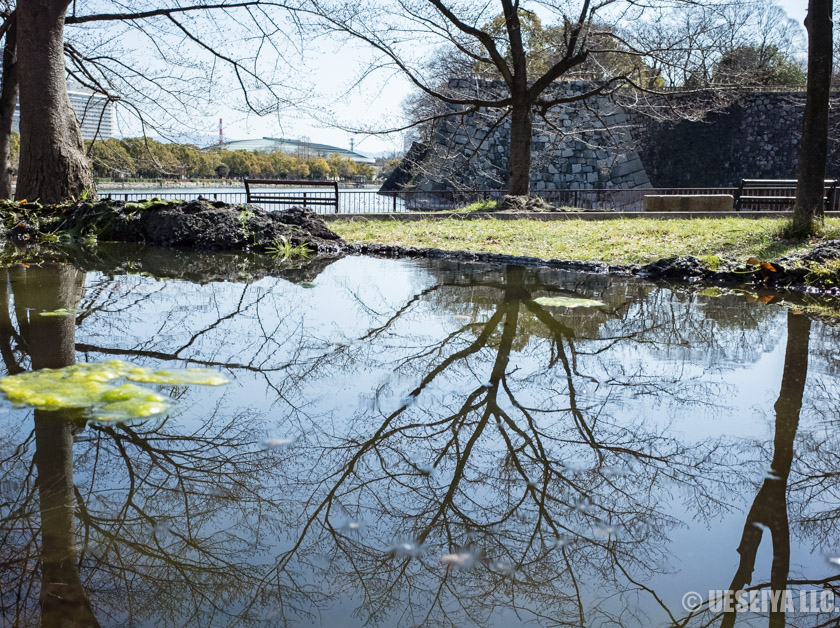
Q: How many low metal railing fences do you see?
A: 1